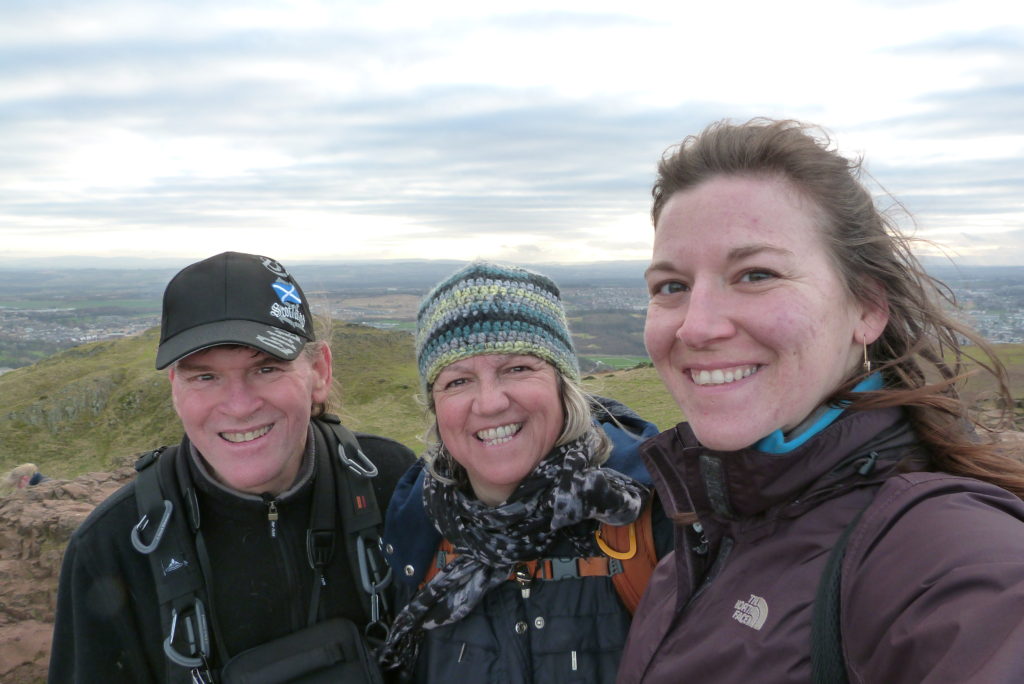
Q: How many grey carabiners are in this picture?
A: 4